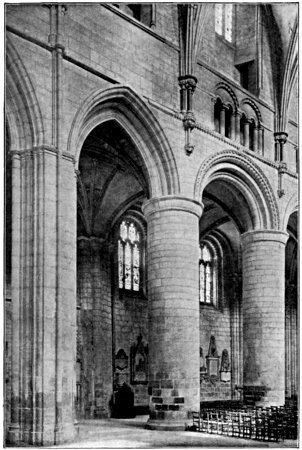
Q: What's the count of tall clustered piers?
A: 1